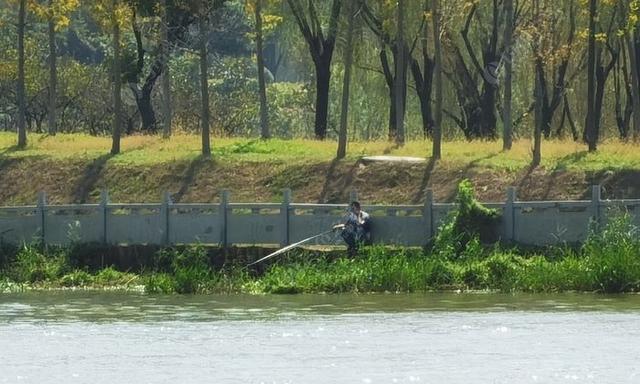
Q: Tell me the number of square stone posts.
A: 9